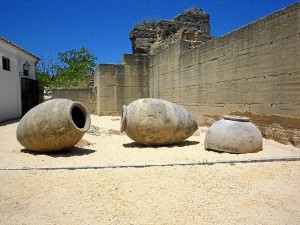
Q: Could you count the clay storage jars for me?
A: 3